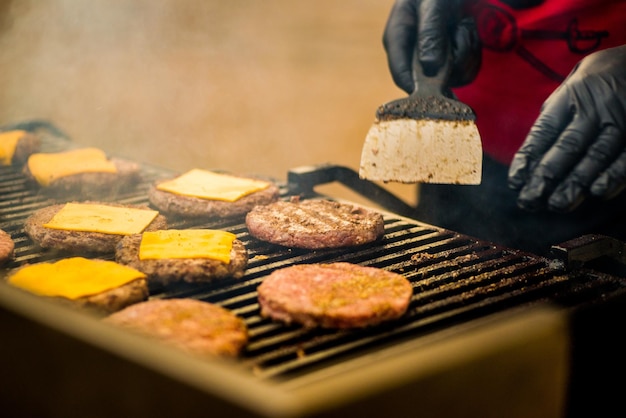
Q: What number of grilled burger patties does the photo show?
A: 10